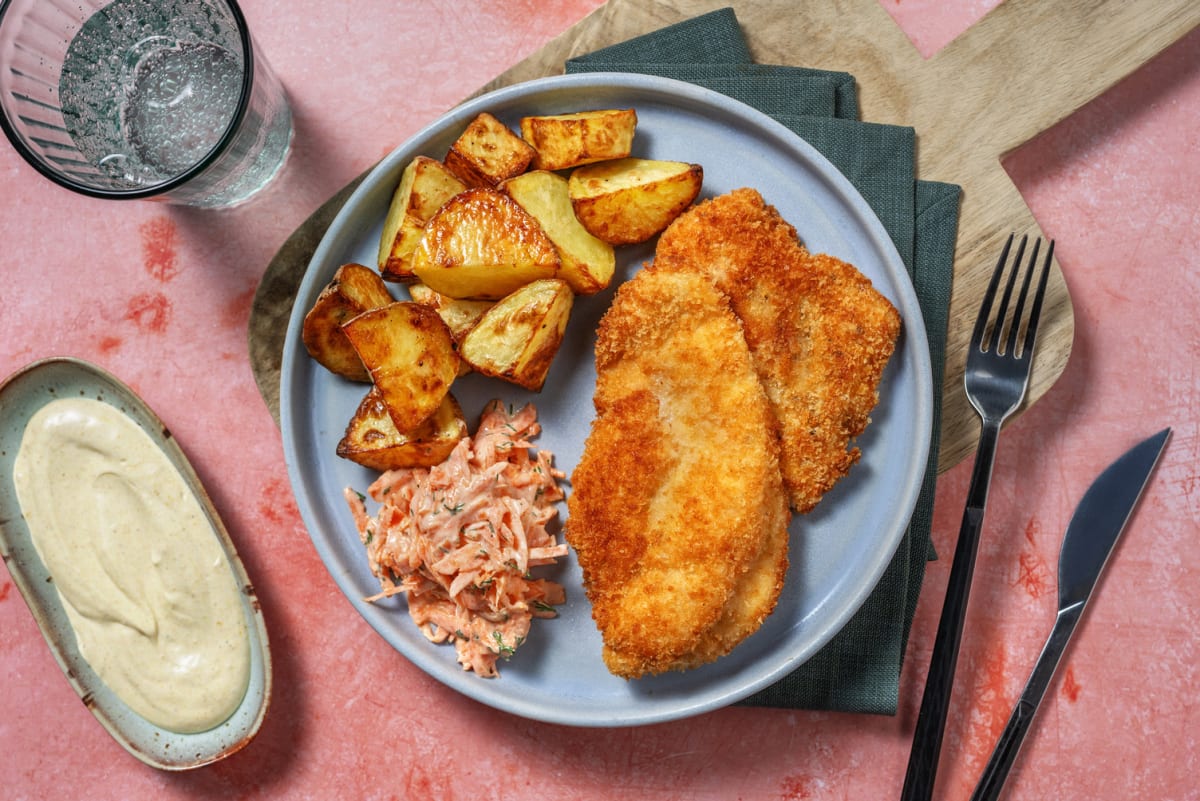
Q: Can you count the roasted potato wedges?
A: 11